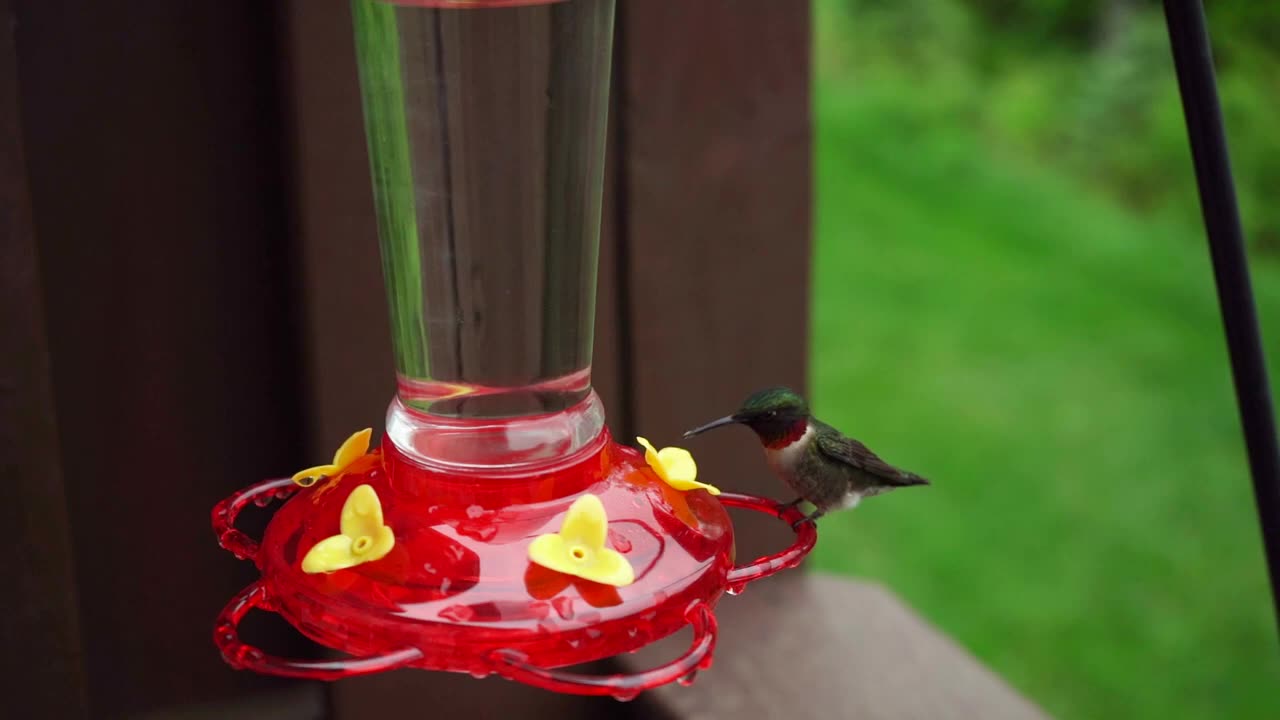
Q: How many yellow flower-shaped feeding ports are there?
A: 4